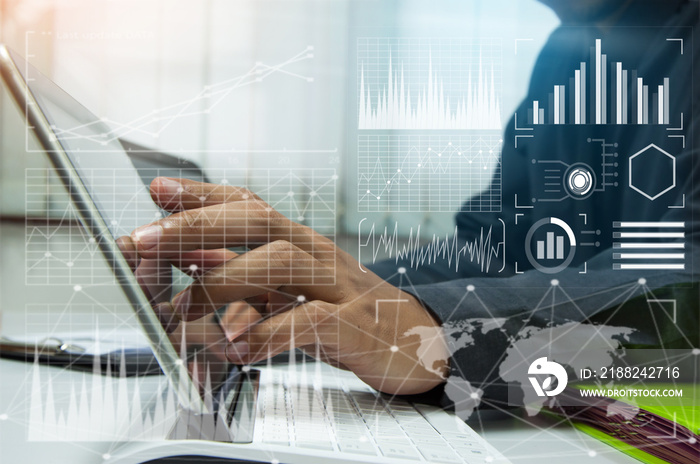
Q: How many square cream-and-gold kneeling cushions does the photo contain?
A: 0